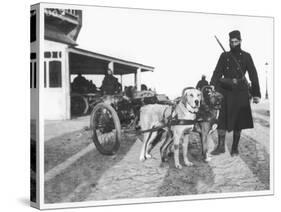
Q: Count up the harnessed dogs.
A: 2